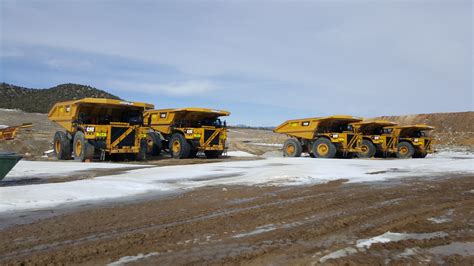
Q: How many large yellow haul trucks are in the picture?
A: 5